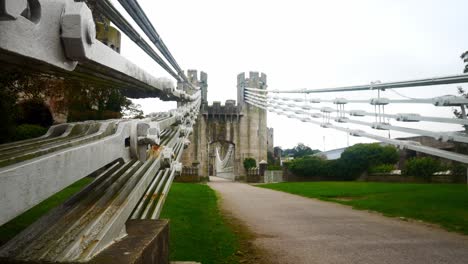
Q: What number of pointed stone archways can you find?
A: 1